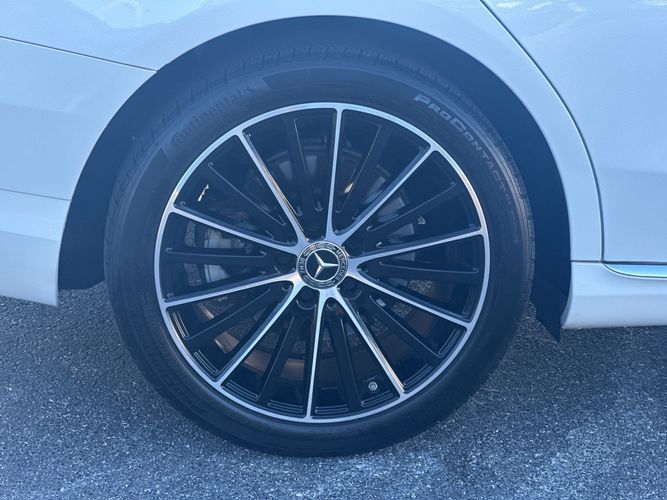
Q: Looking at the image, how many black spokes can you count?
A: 10